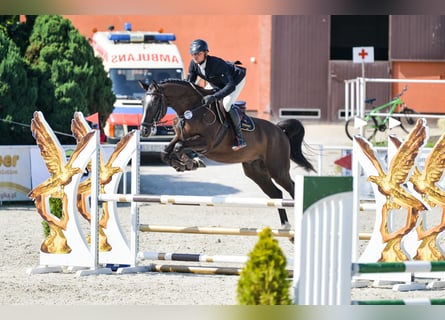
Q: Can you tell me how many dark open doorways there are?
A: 1